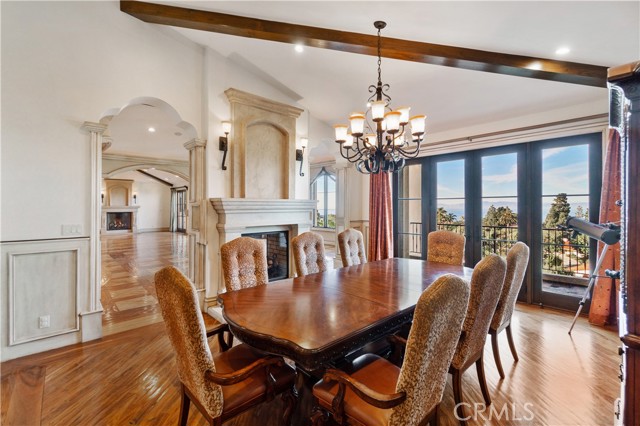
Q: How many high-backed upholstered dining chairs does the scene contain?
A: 8